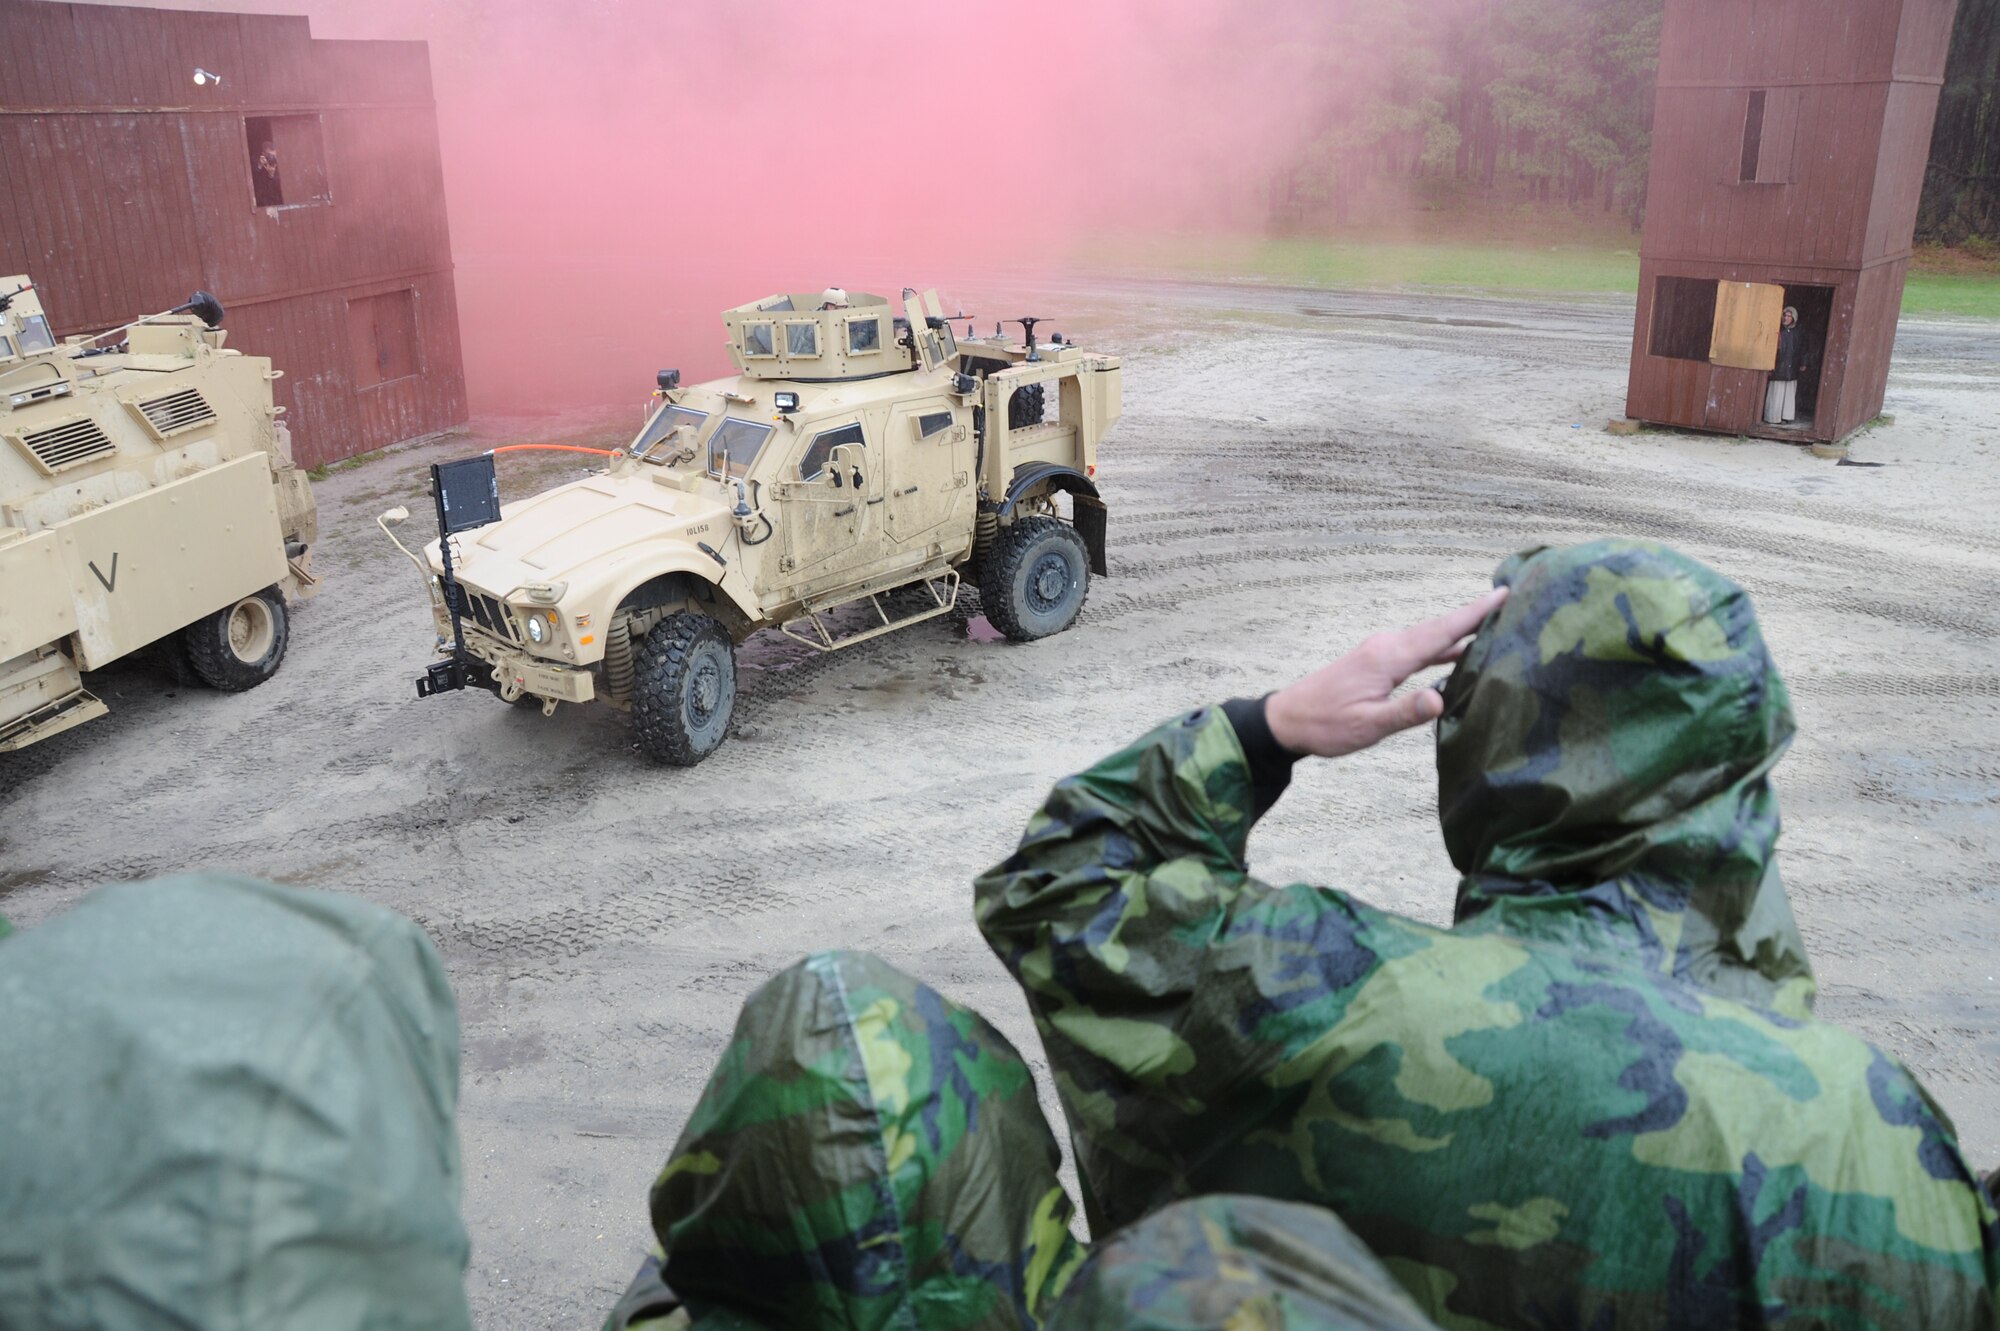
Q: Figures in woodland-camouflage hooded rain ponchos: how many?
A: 3